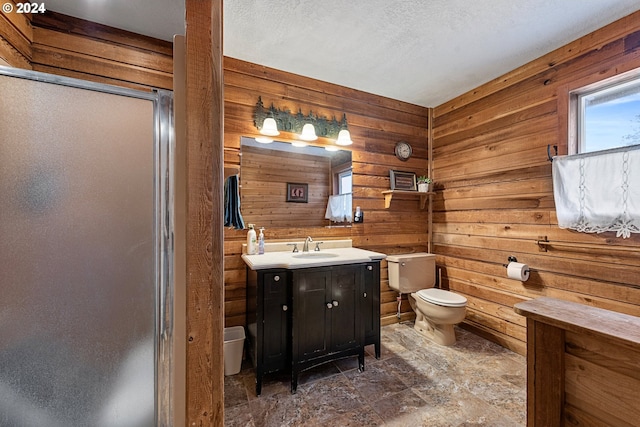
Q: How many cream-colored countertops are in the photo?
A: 1